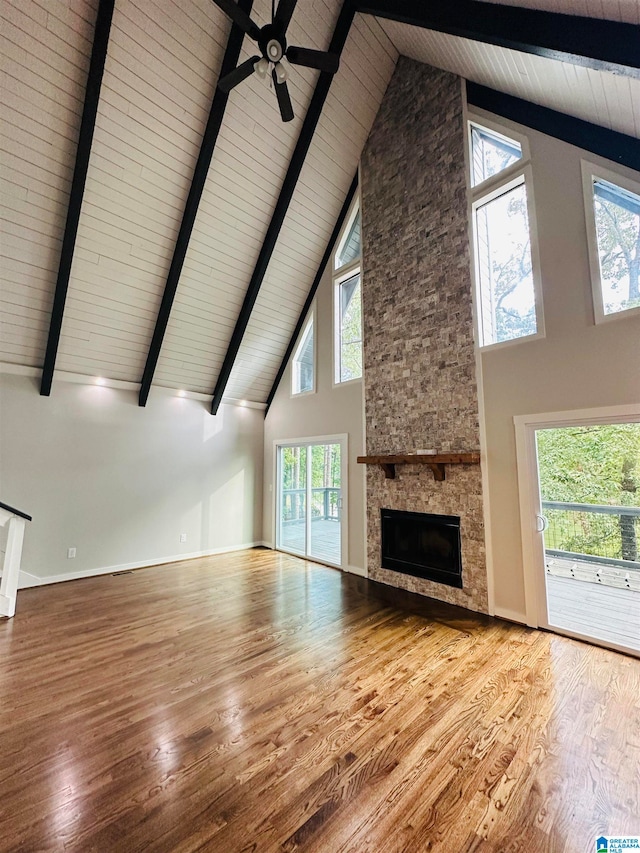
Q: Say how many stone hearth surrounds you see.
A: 1